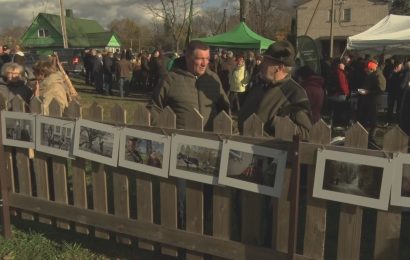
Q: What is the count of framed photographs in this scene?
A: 8